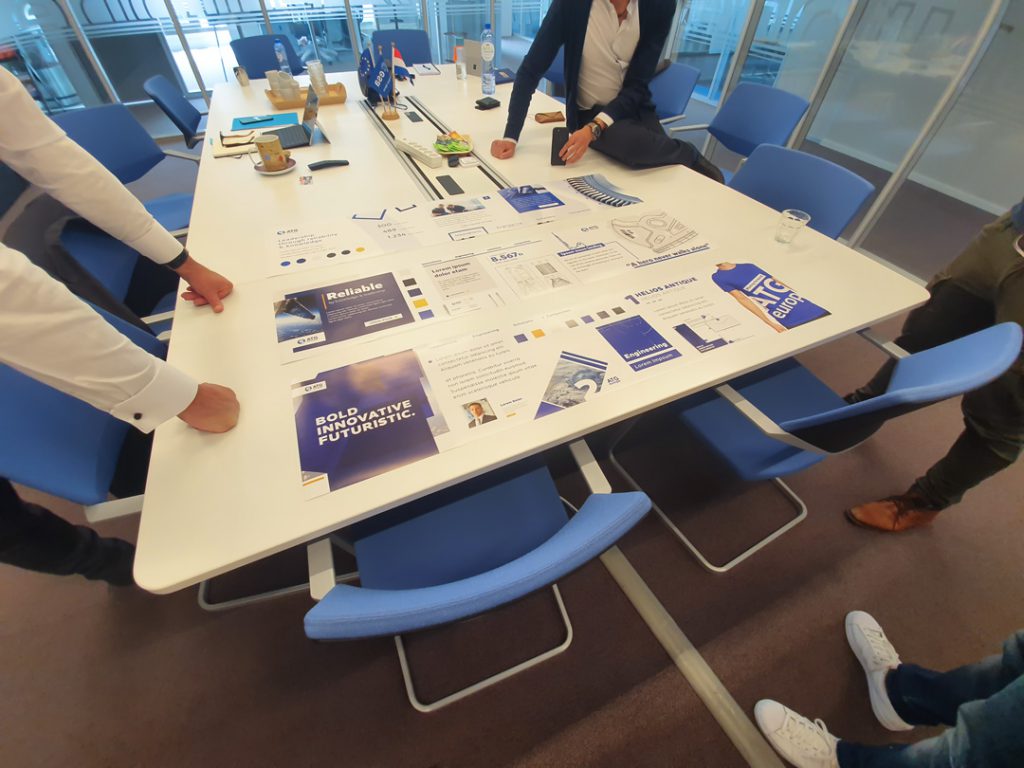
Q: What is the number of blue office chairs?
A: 12